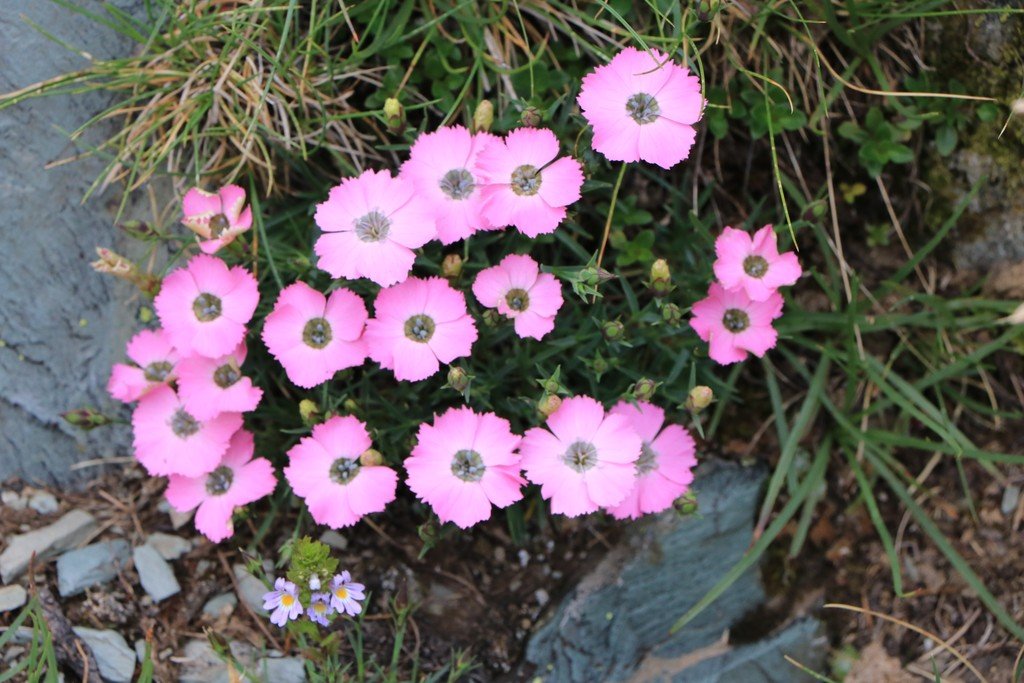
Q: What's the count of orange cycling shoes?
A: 0